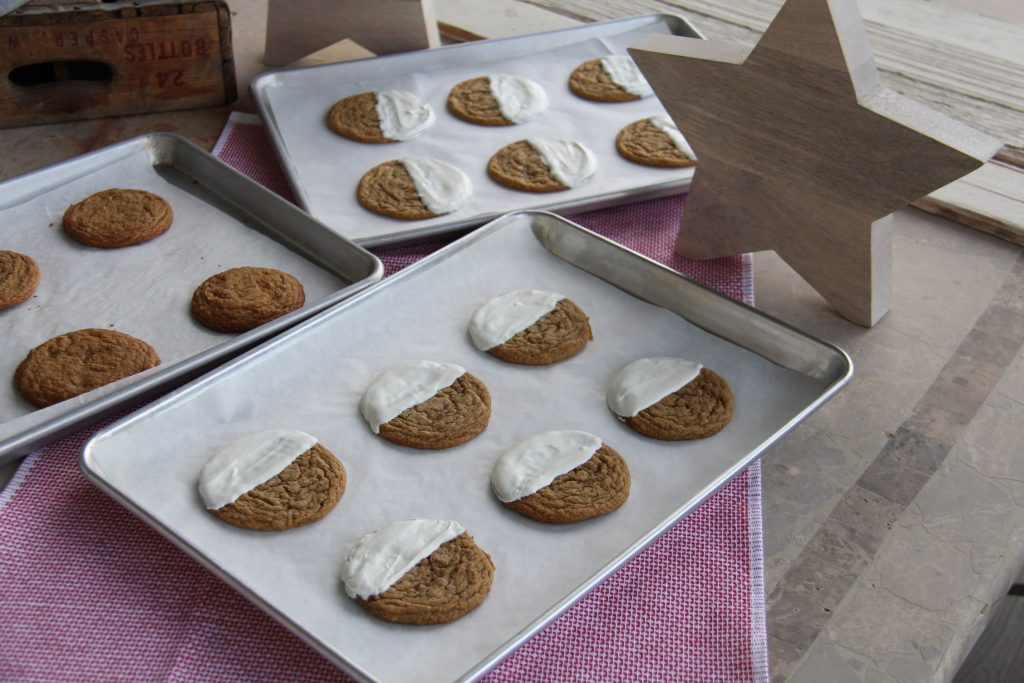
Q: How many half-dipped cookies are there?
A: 12